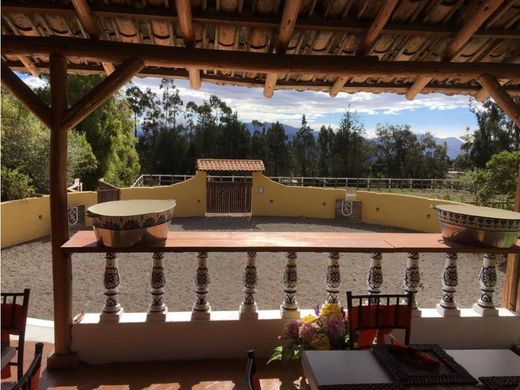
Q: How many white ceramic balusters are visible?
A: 10